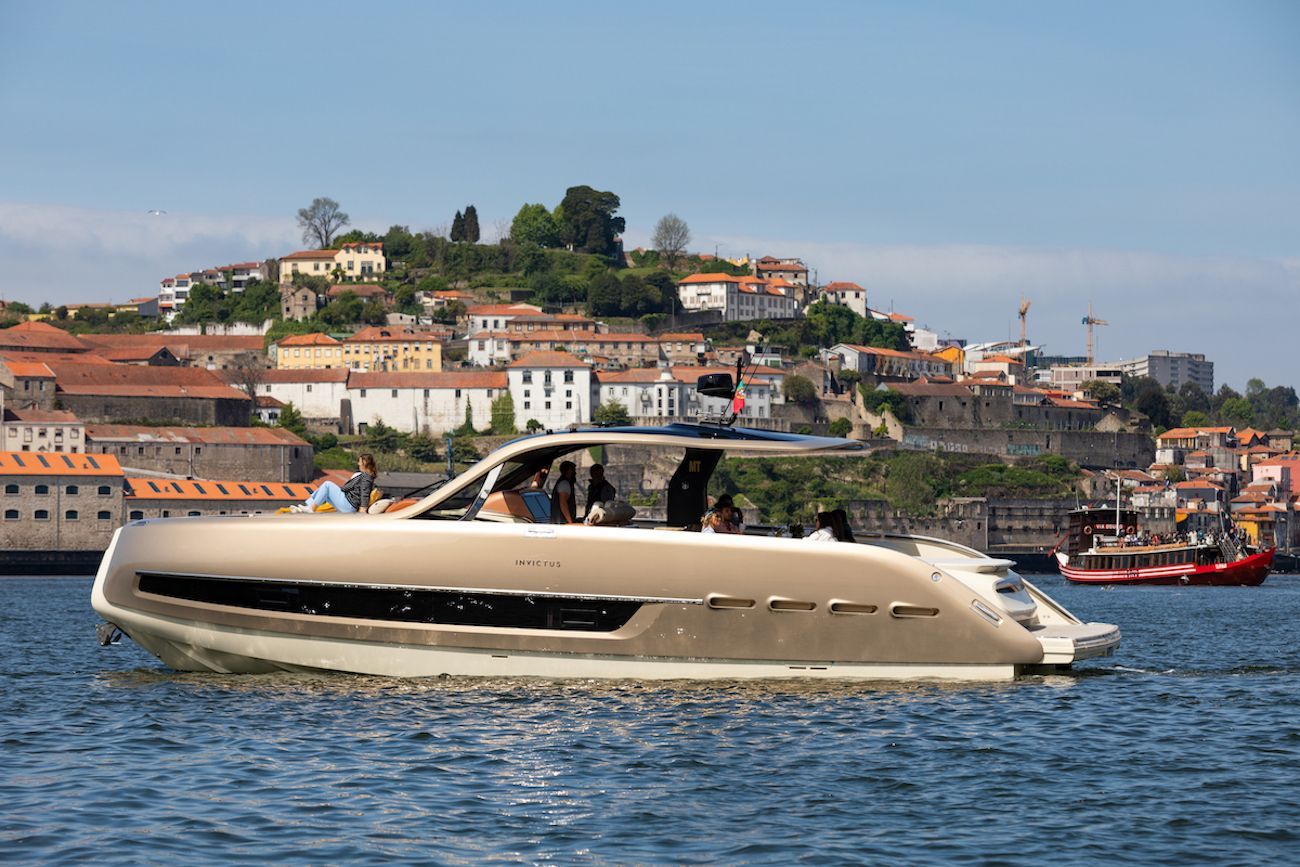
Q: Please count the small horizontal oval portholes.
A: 4